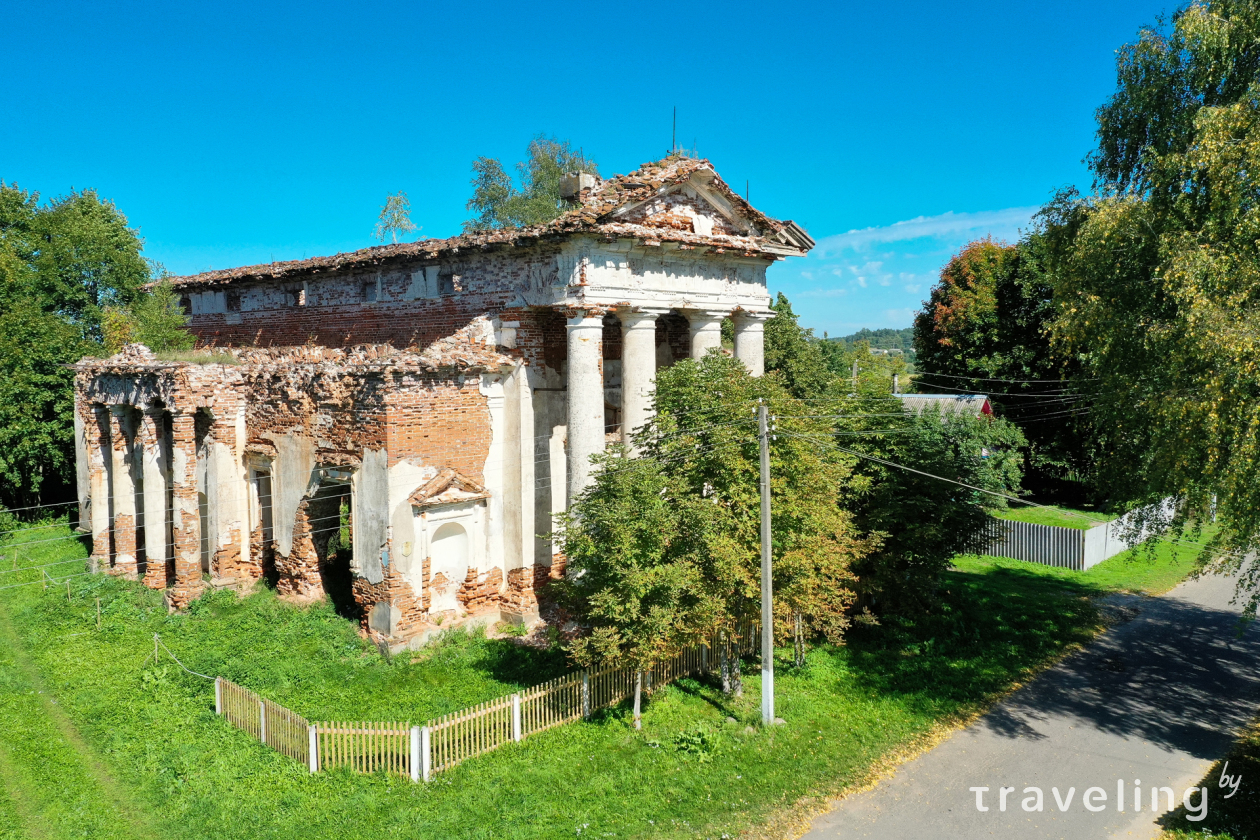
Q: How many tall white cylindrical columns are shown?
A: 4